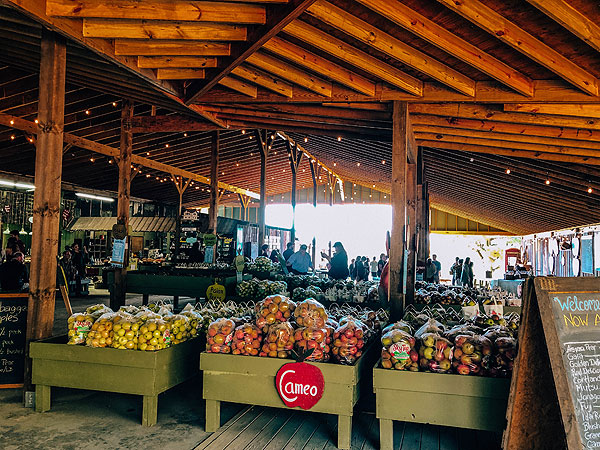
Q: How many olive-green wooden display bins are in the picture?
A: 3